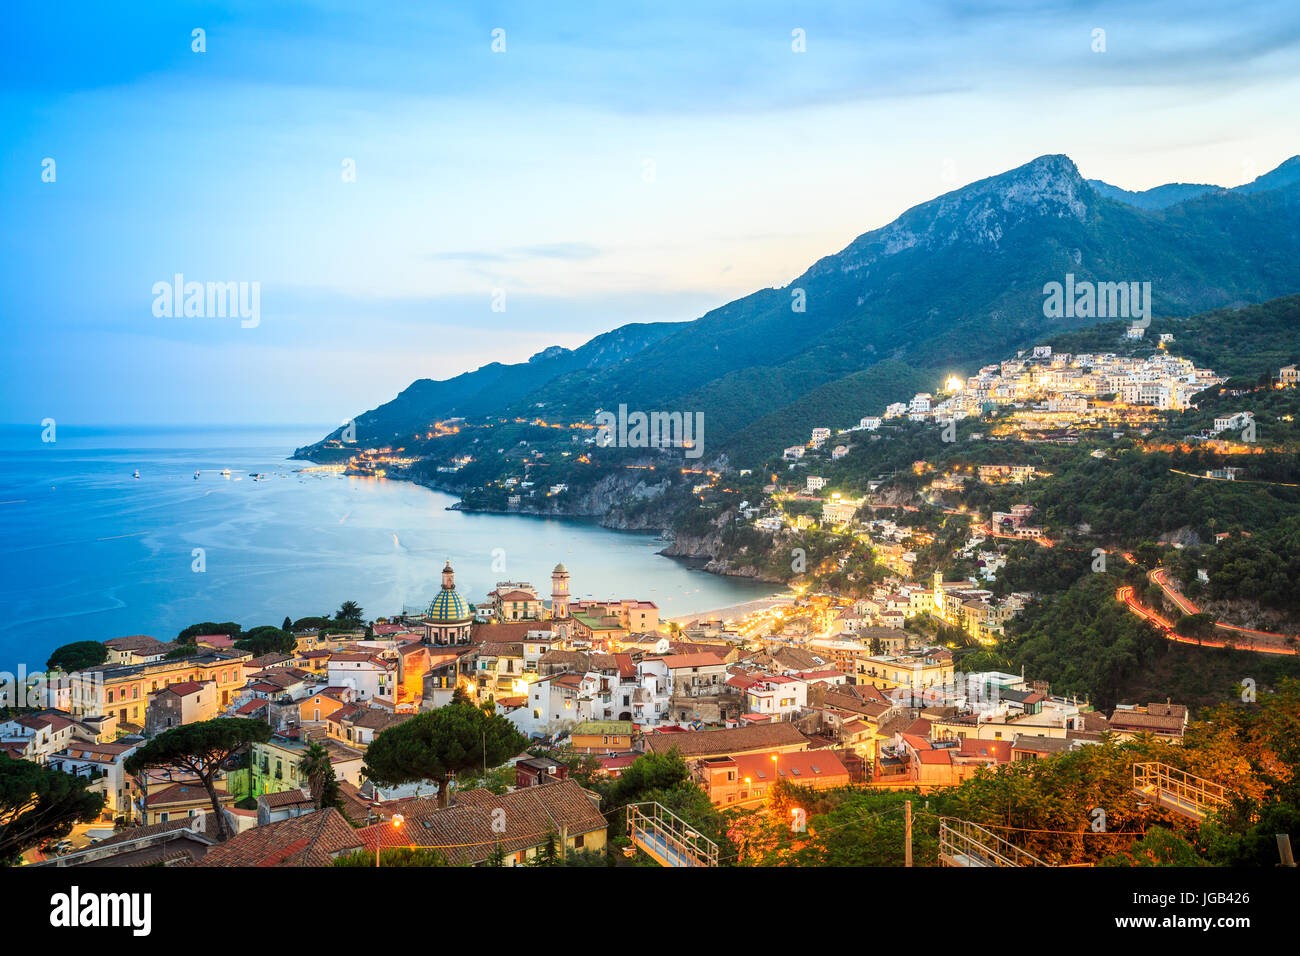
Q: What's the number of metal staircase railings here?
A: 3